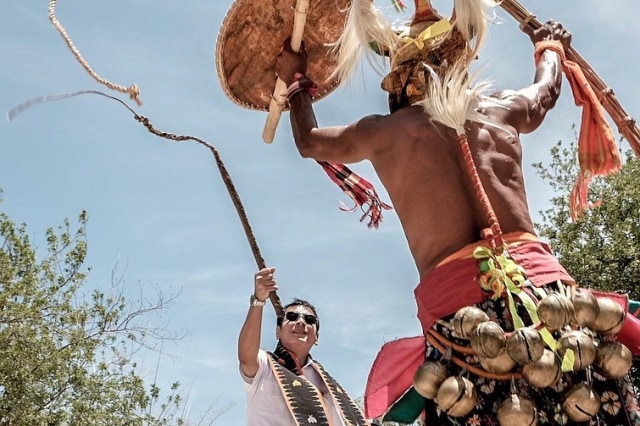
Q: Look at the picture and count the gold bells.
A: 14